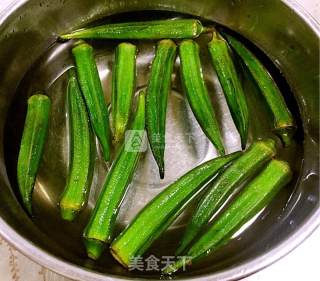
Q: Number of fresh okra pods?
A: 13